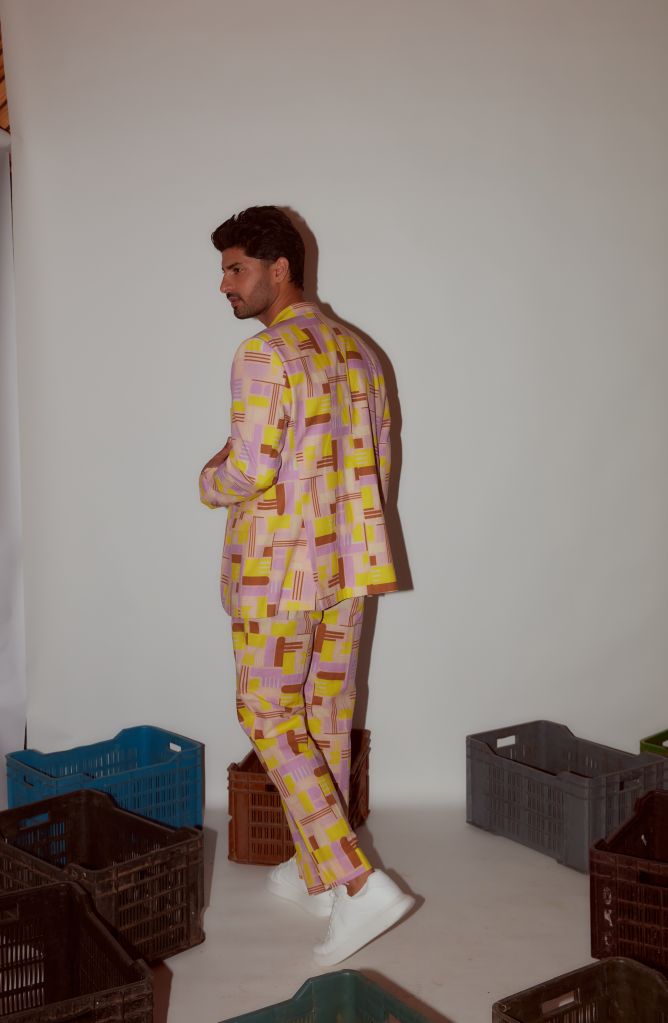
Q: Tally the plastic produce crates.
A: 9